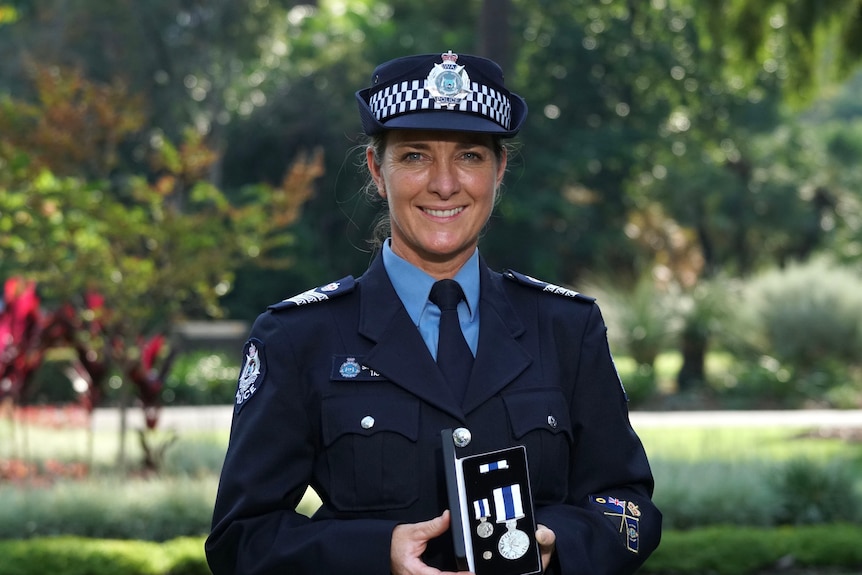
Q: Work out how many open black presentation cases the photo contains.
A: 1